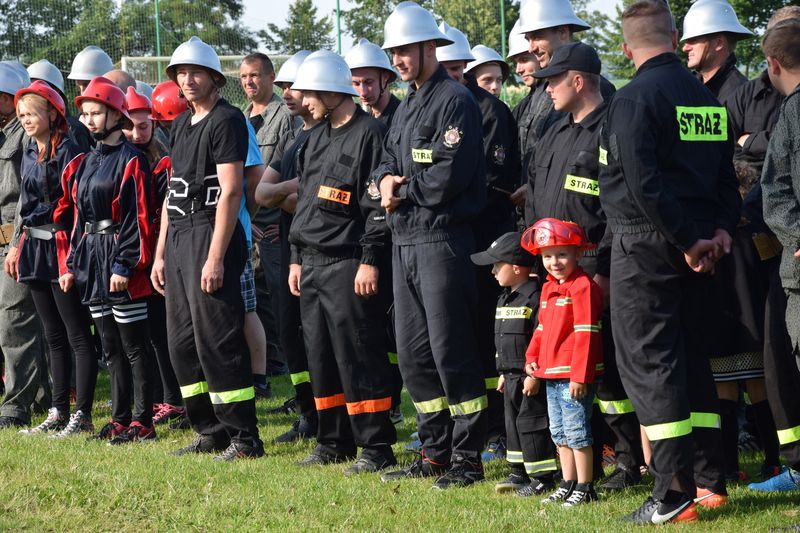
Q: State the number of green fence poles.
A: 3